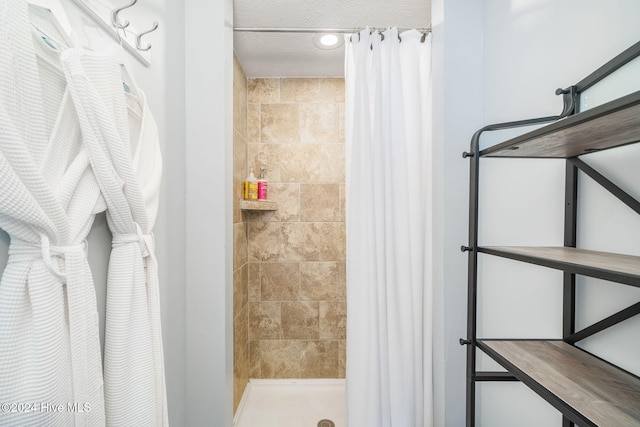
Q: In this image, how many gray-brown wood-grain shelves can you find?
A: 3